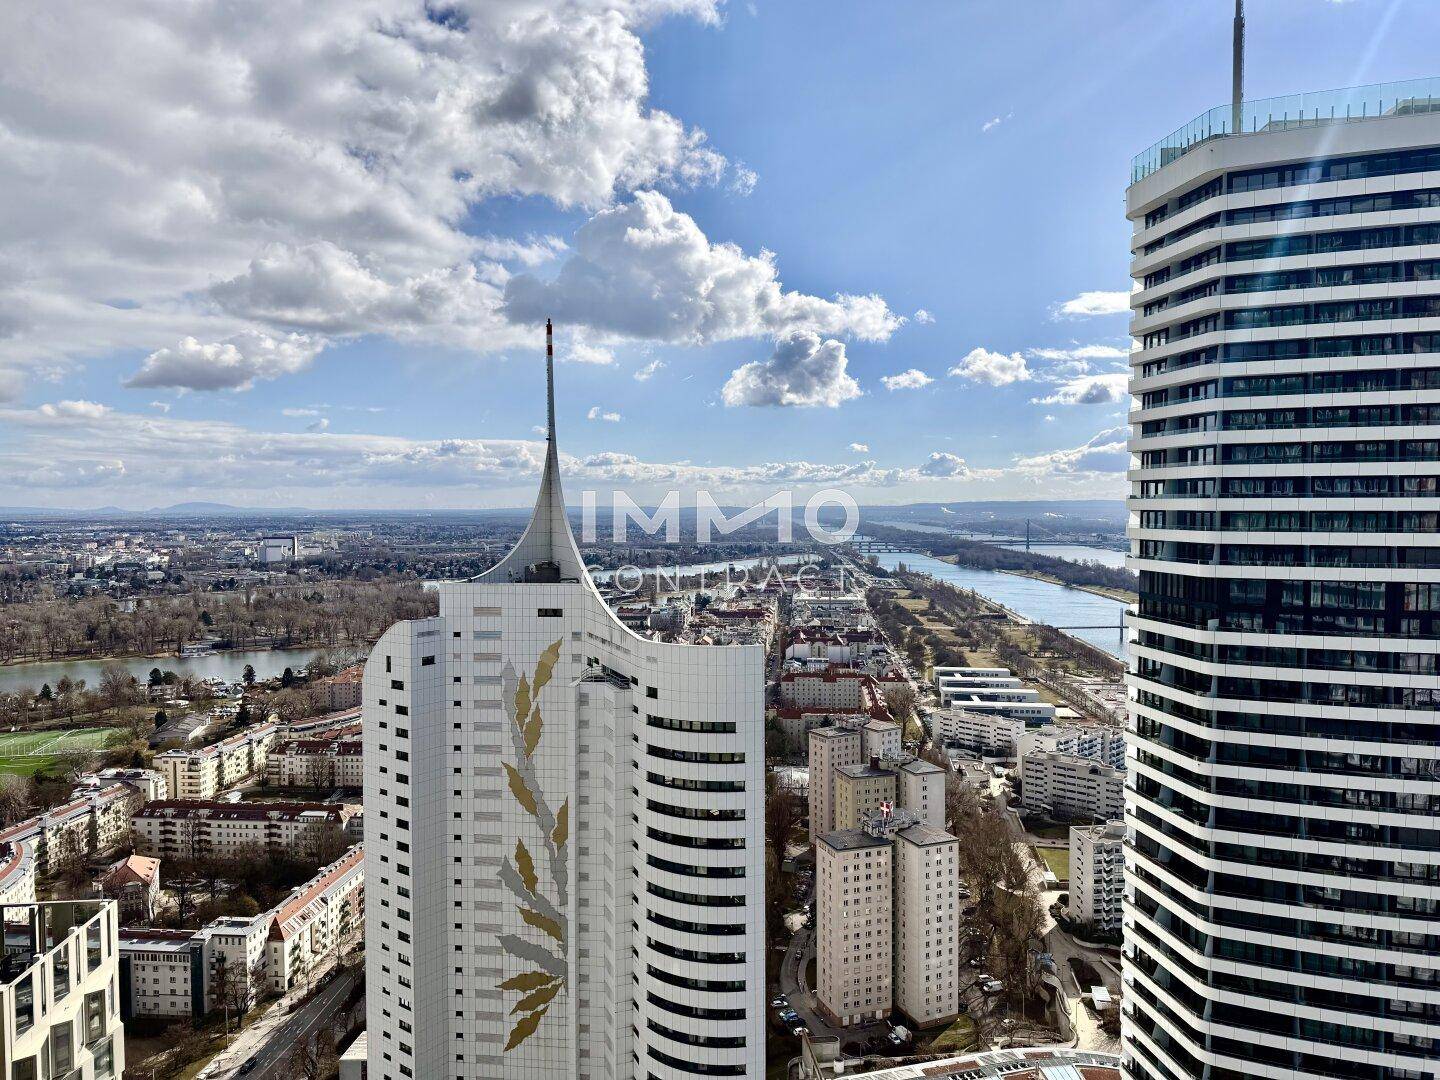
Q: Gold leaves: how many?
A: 10